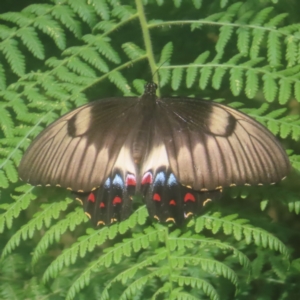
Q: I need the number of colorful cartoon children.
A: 0